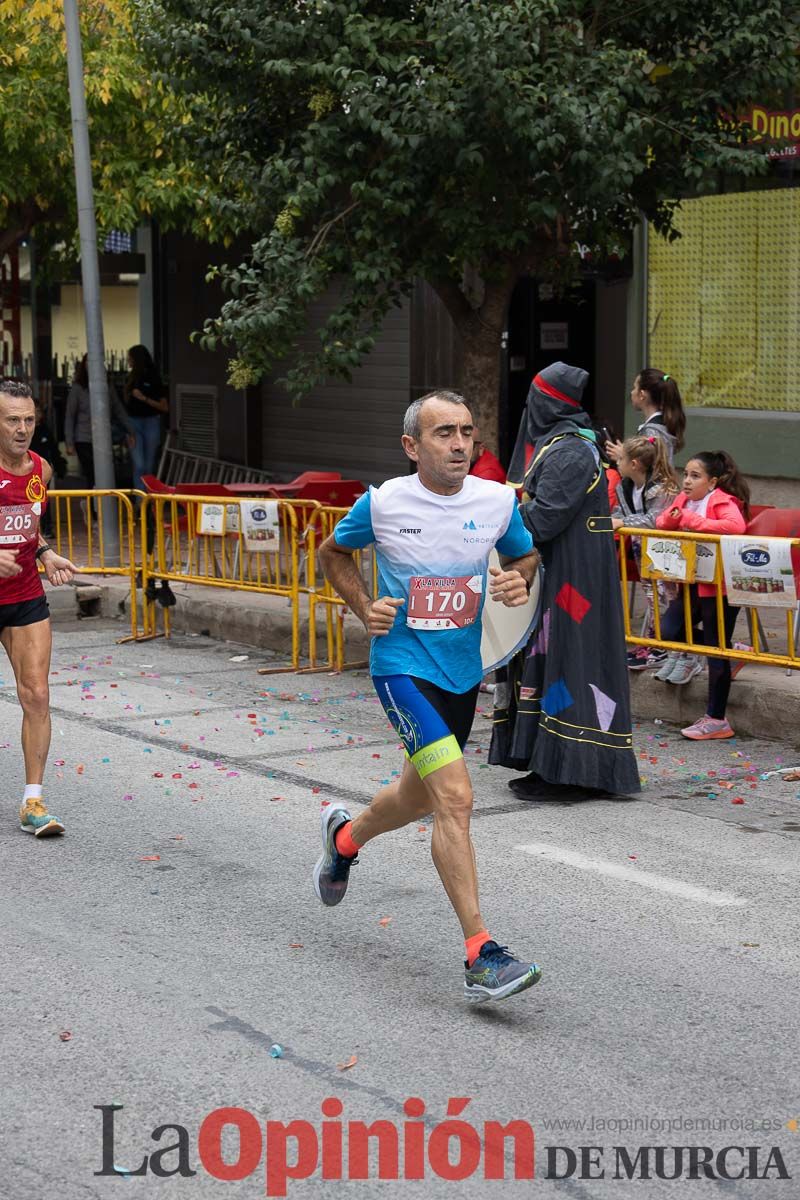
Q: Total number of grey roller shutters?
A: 1